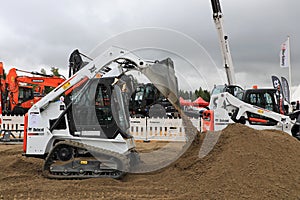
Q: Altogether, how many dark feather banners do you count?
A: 2